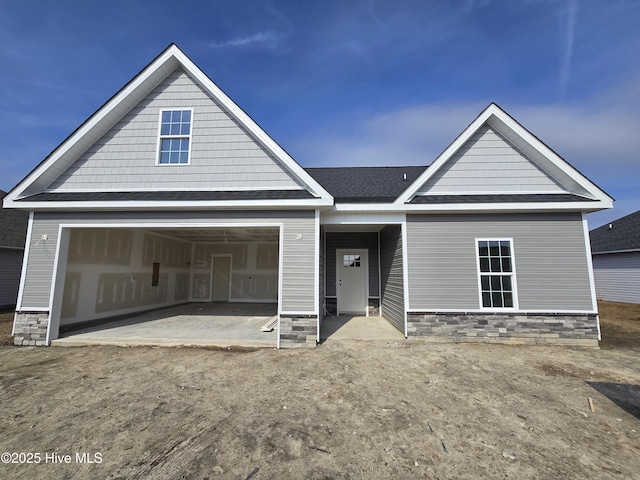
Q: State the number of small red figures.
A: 0